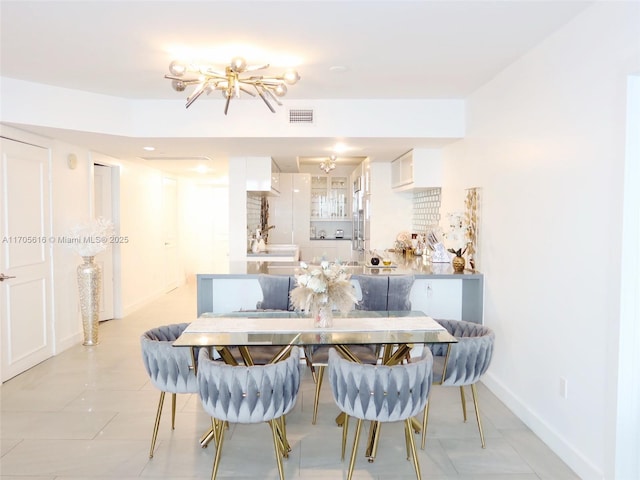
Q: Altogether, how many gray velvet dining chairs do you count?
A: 6